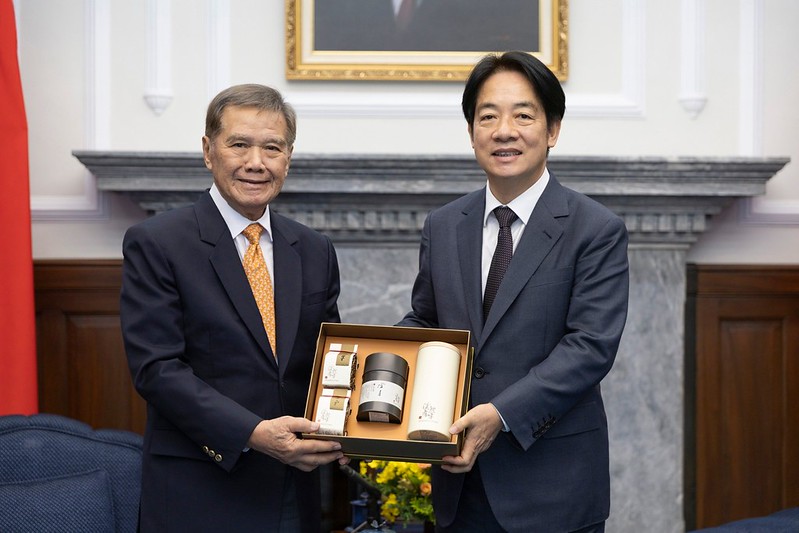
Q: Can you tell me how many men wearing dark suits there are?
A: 2